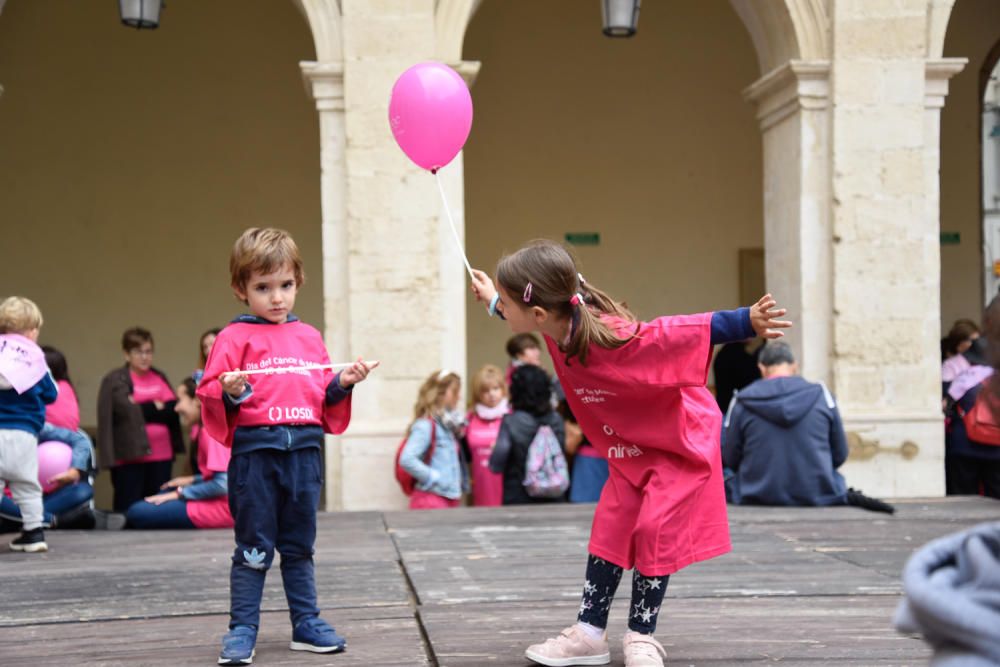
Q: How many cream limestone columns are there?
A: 2